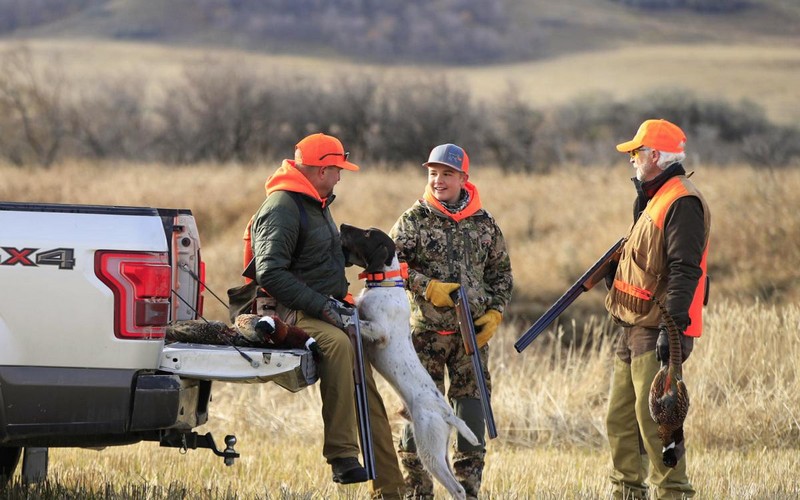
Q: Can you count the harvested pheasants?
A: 3